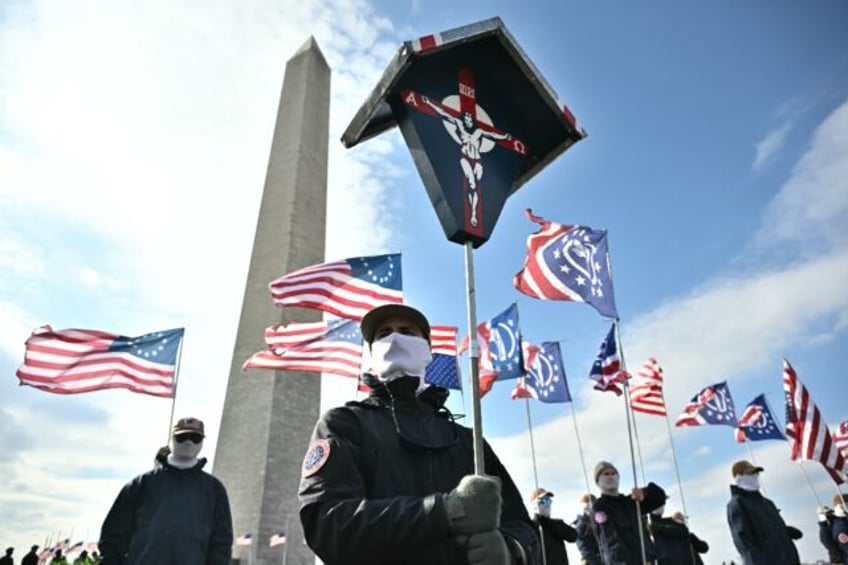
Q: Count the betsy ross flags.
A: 3